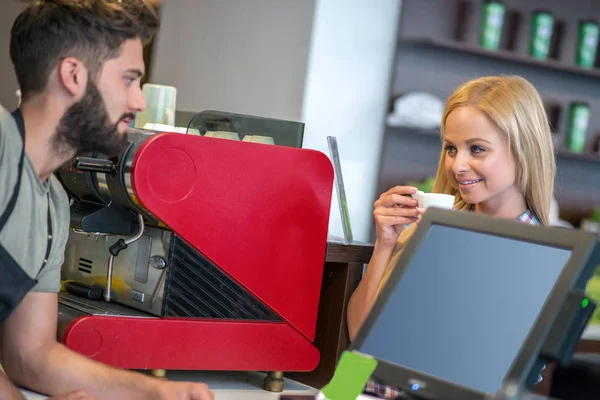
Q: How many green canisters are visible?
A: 4